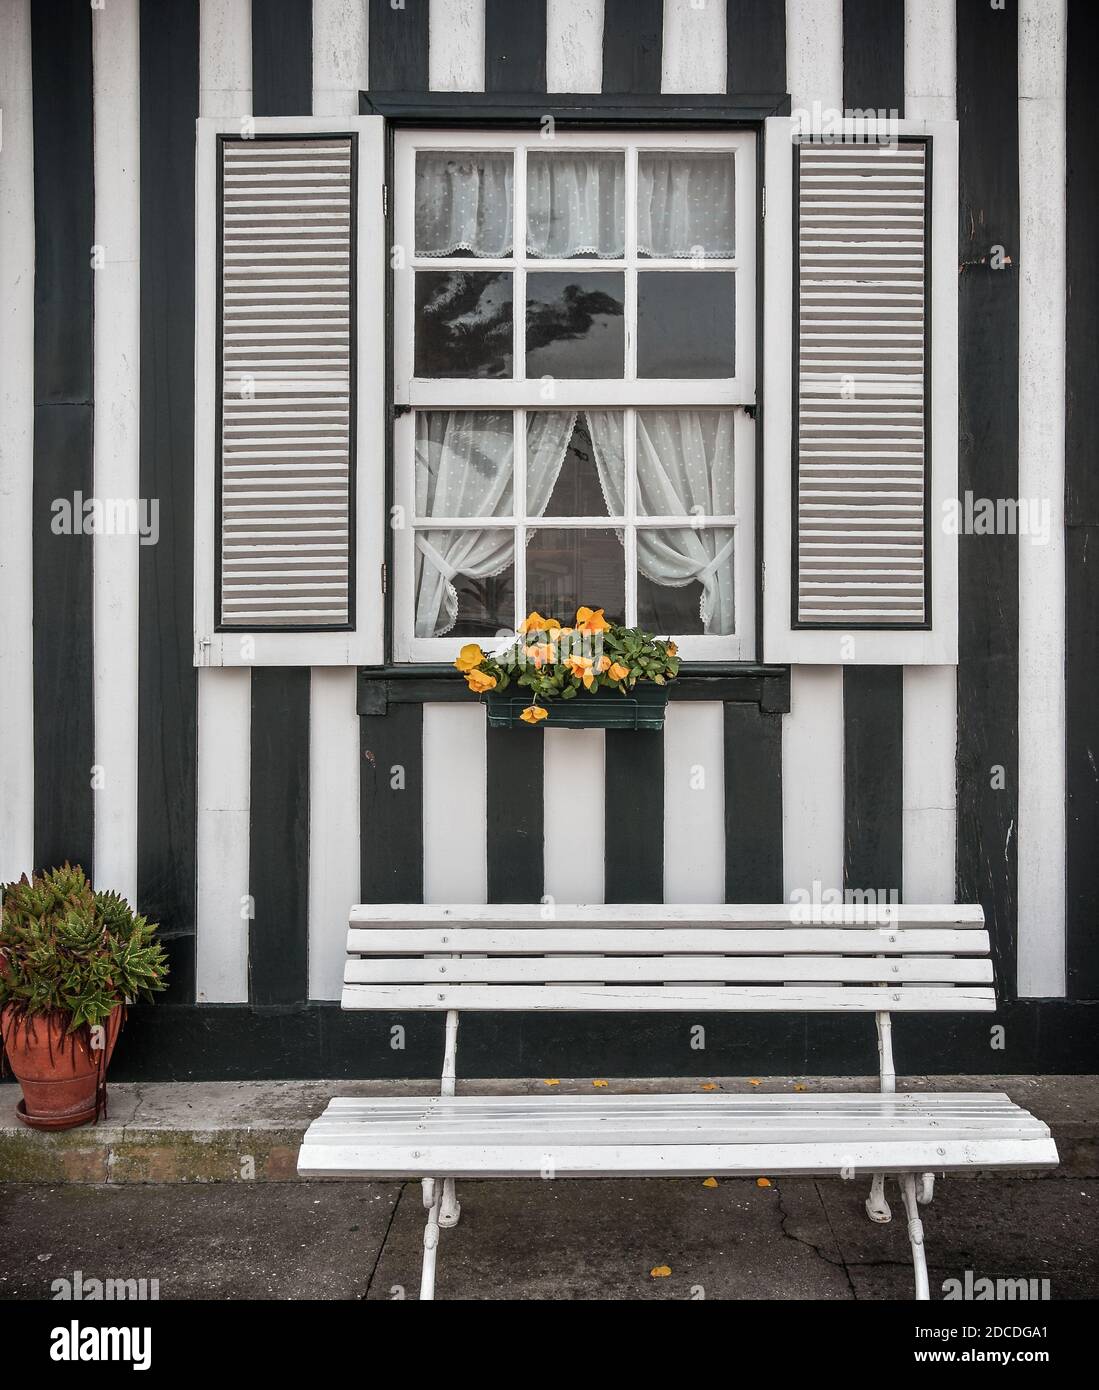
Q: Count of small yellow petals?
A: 8